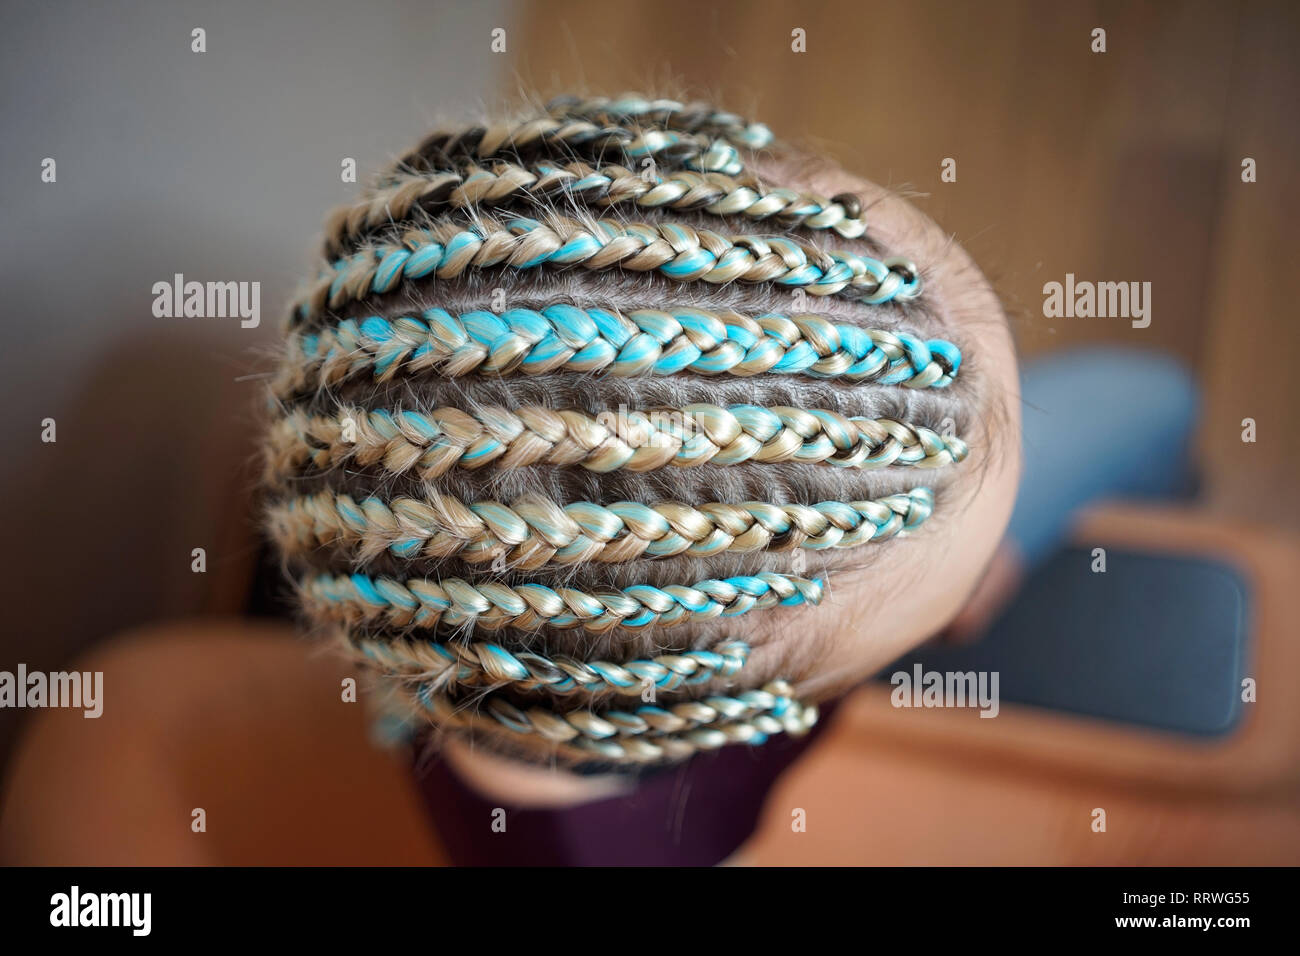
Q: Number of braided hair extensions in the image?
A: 11